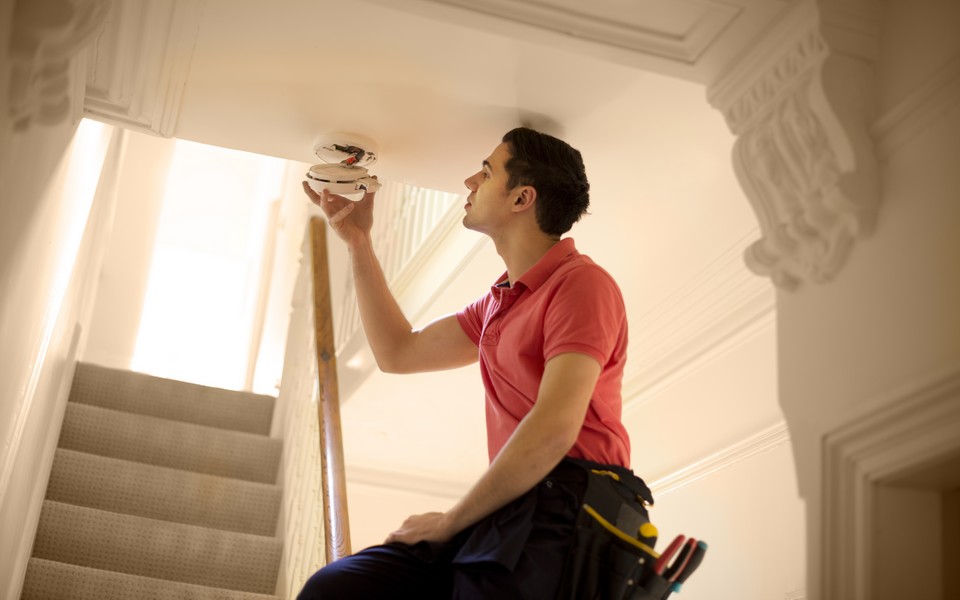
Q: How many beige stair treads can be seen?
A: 5